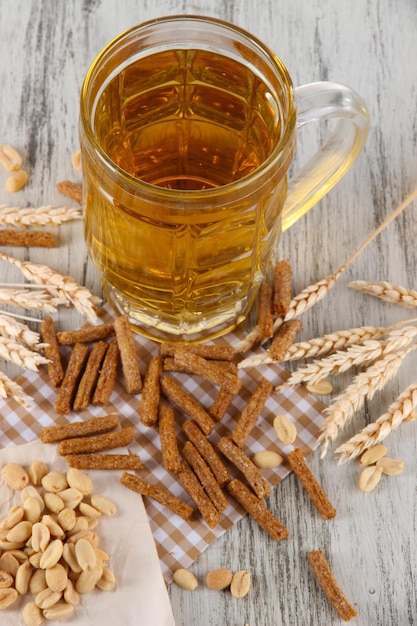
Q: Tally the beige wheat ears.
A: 12